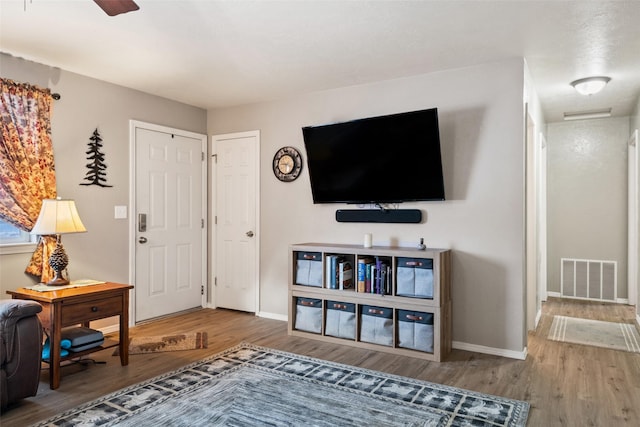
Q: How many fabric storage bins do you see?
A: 6